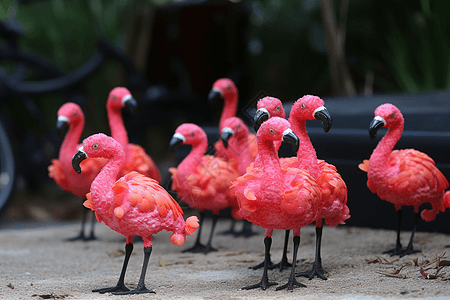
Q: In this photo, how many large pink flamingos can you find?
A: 10